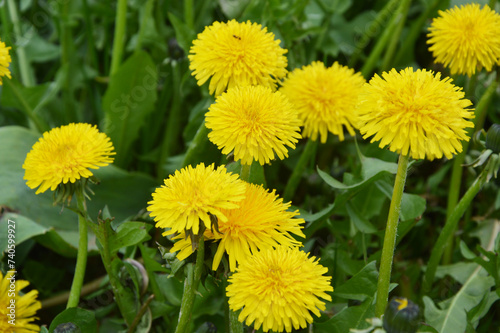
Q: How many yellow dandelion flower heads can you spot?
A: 11